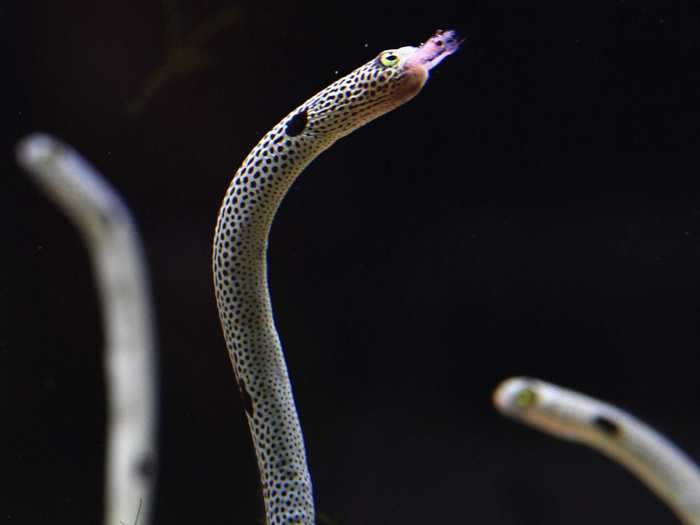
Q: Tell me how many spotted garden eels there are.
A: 3